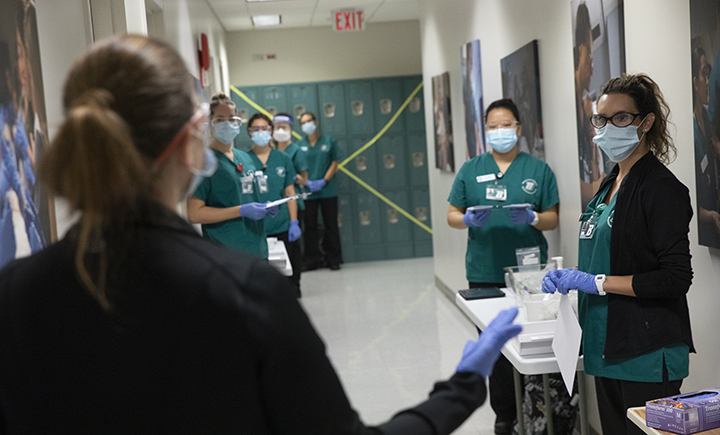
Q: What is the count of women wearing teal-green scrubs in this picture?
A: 6